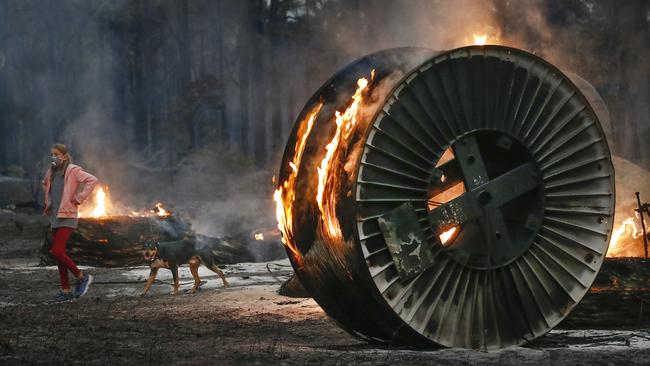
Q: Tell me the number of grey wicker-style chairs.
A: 0